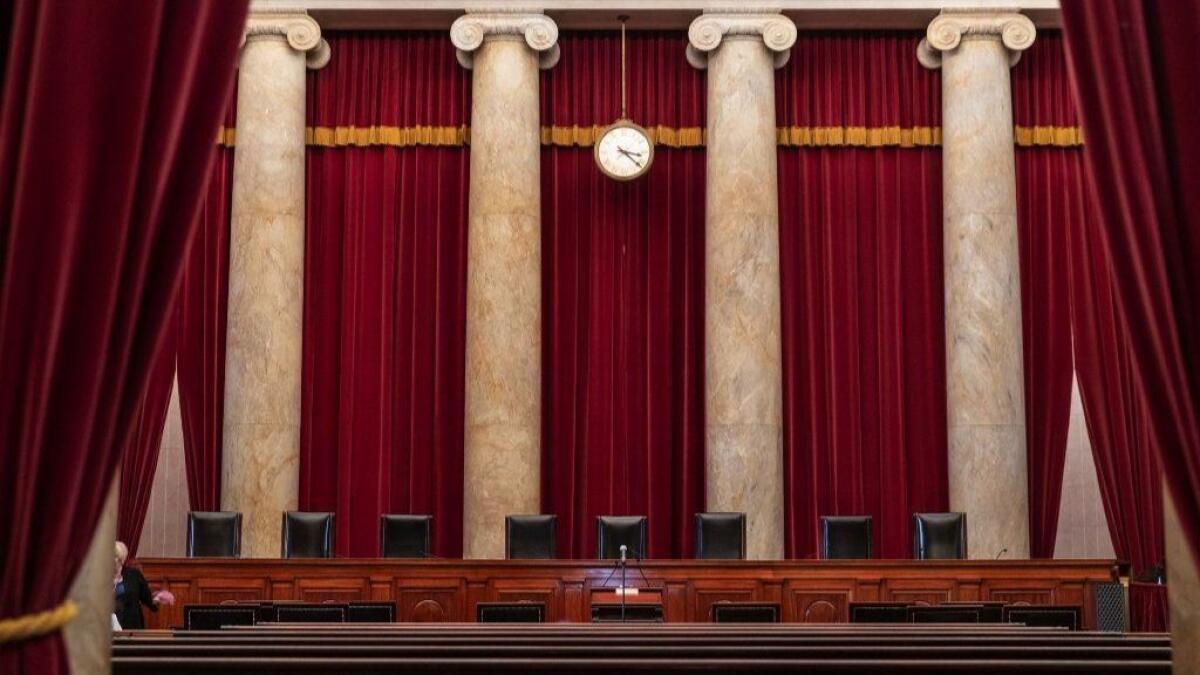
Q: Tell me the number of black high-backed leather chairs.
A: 8